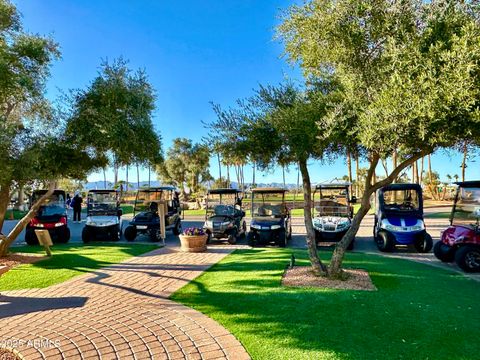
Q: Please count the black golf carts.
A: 3